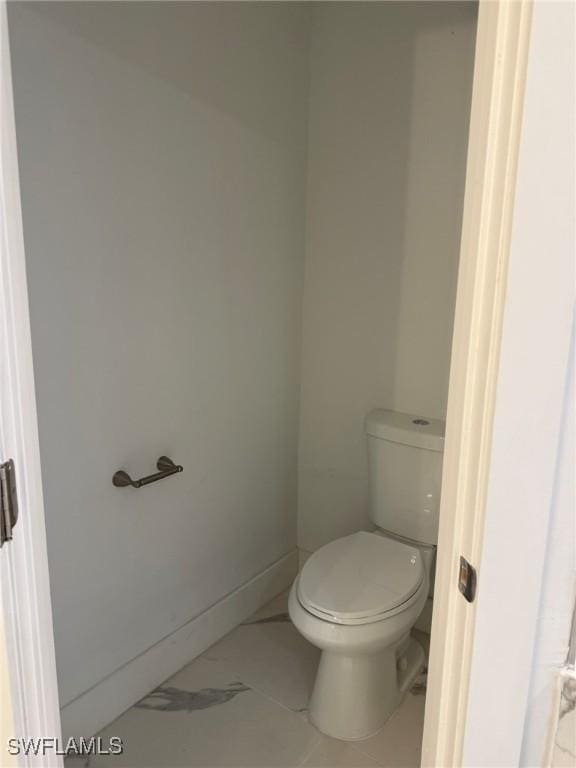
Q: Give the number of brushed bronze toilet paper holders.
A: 1